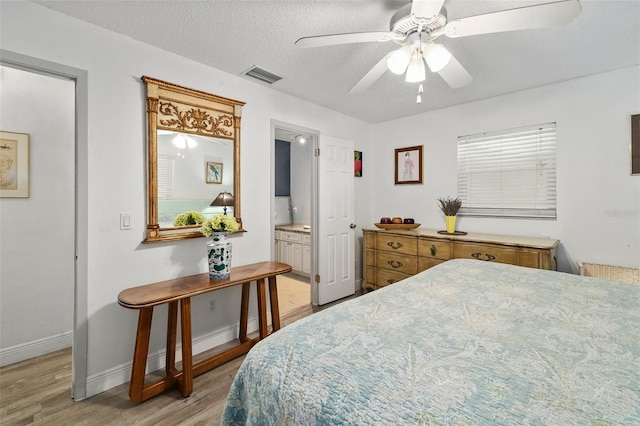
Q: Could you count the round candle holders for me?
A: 3